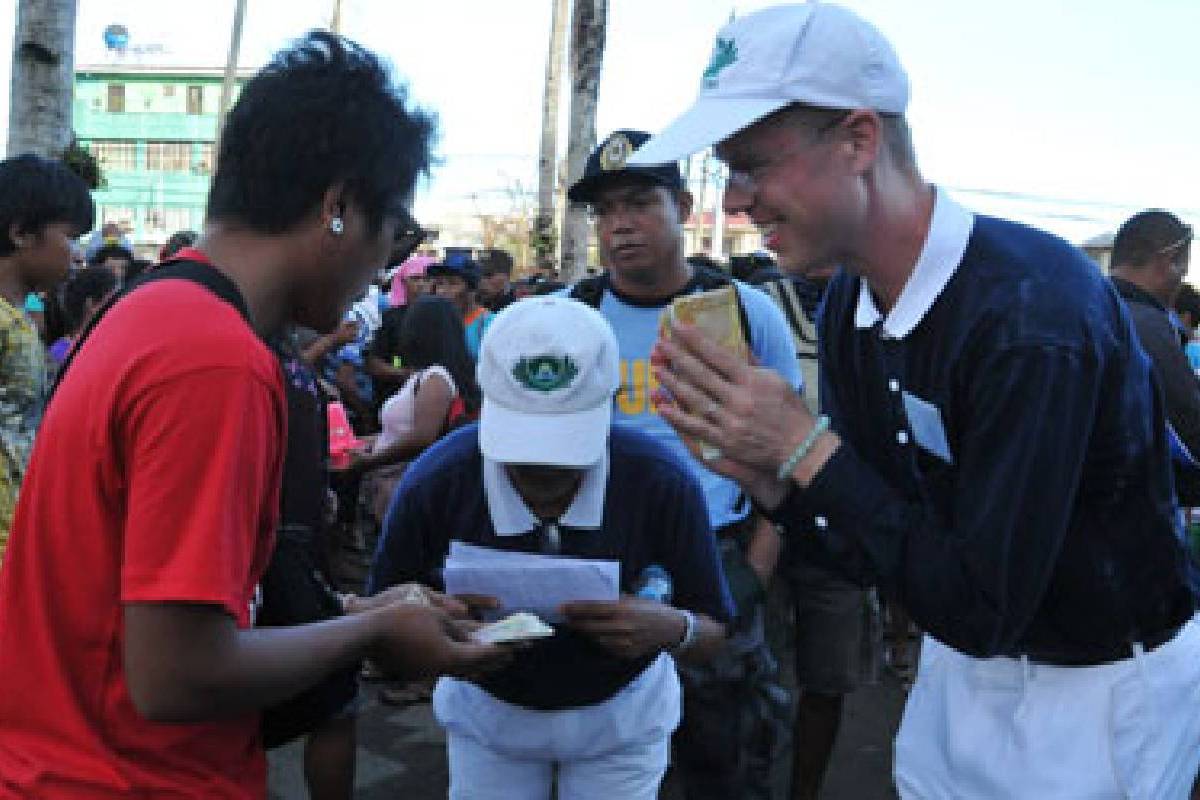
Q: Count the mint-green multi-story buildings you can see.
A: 1